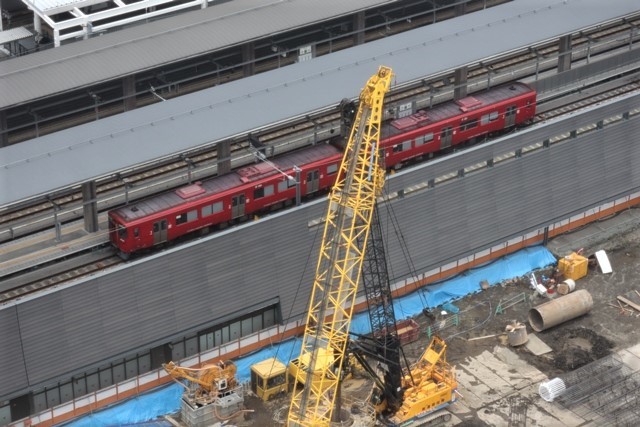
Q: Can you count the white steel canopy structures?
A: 1